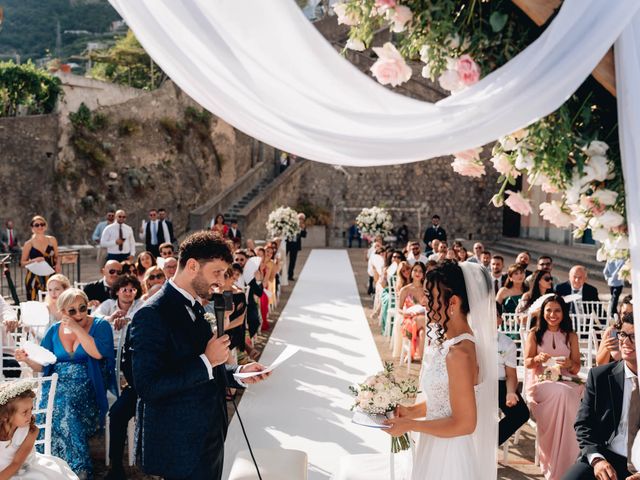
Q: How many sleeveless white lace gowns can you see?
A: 1